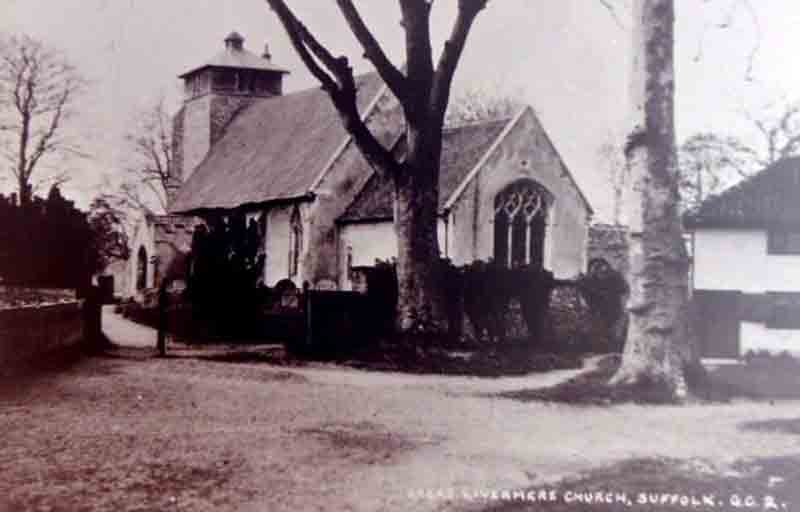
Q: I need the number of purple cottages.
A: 0